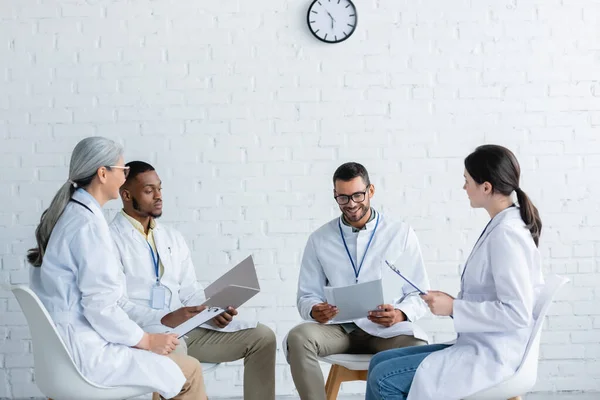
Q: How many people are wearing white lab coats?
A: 4